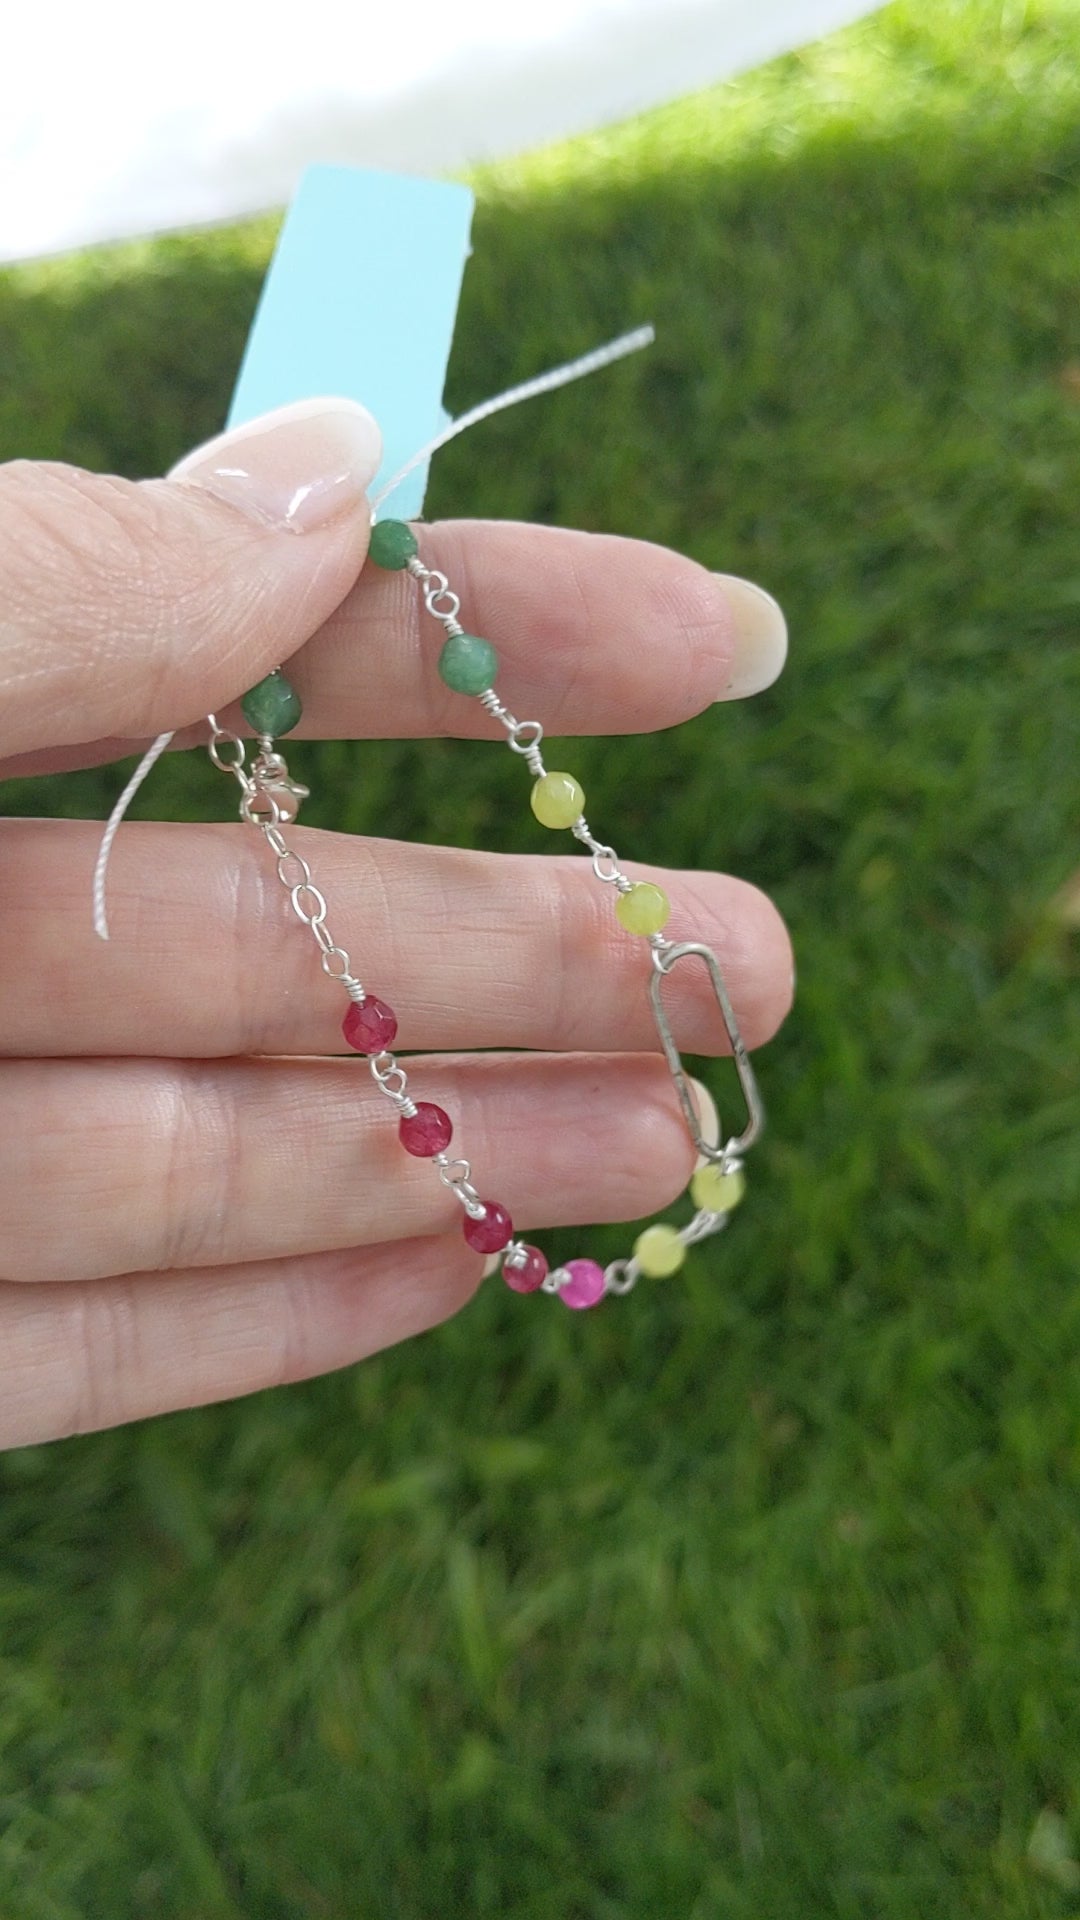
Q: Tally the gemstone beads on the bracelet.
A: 12